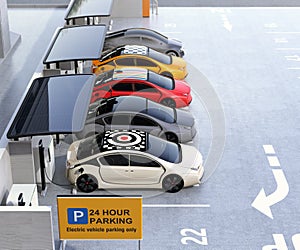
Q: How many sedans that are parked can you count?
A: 5